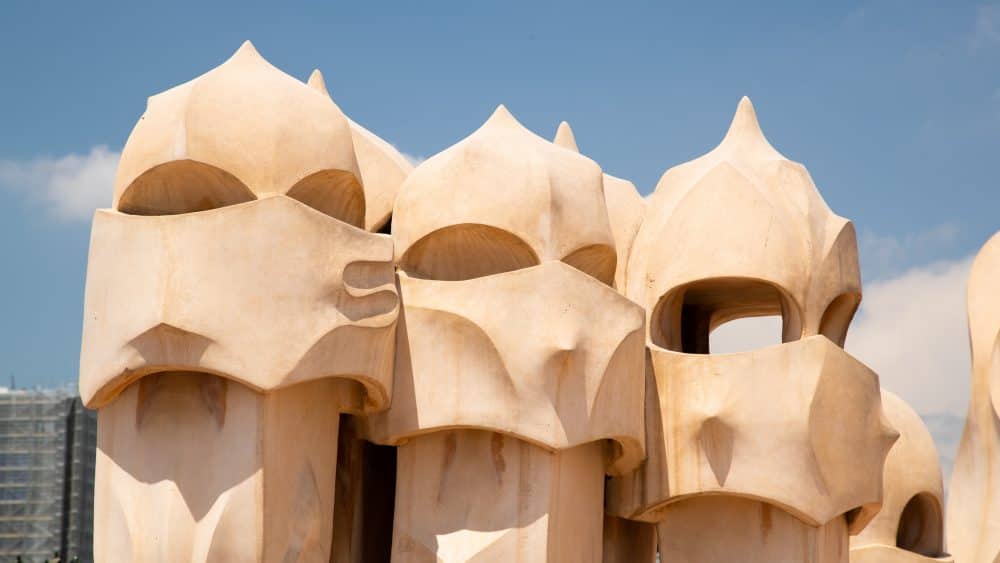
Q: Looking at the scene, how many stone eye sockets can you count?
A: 7